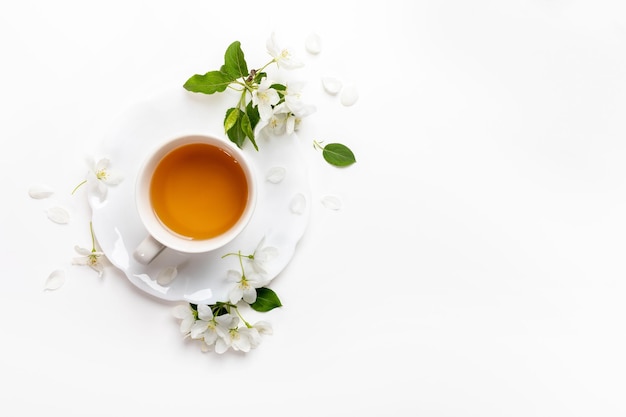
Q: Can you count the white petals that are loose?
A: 10